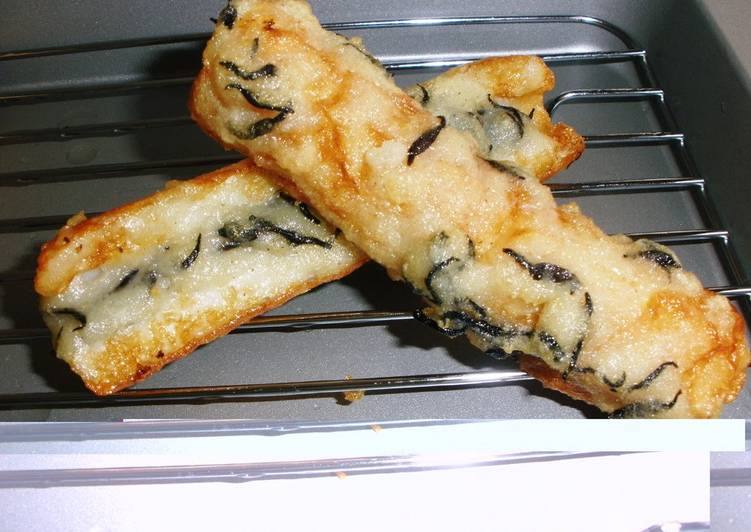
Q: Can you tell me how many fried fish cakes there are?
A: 2